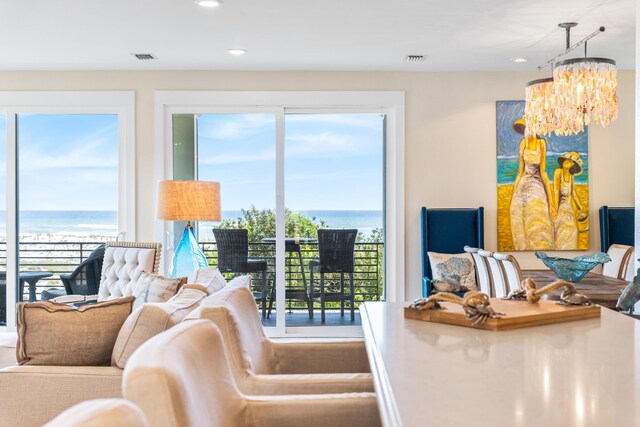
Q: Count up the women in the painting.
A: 2